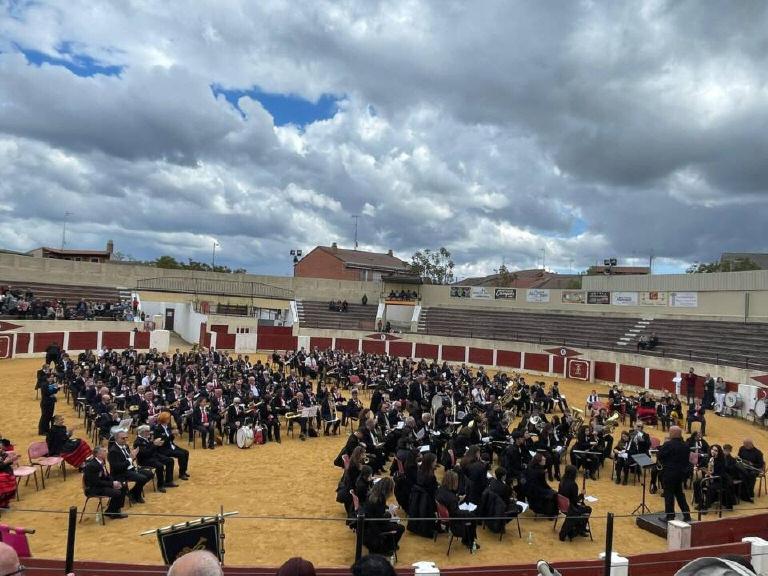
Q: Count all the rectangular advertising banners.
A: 9